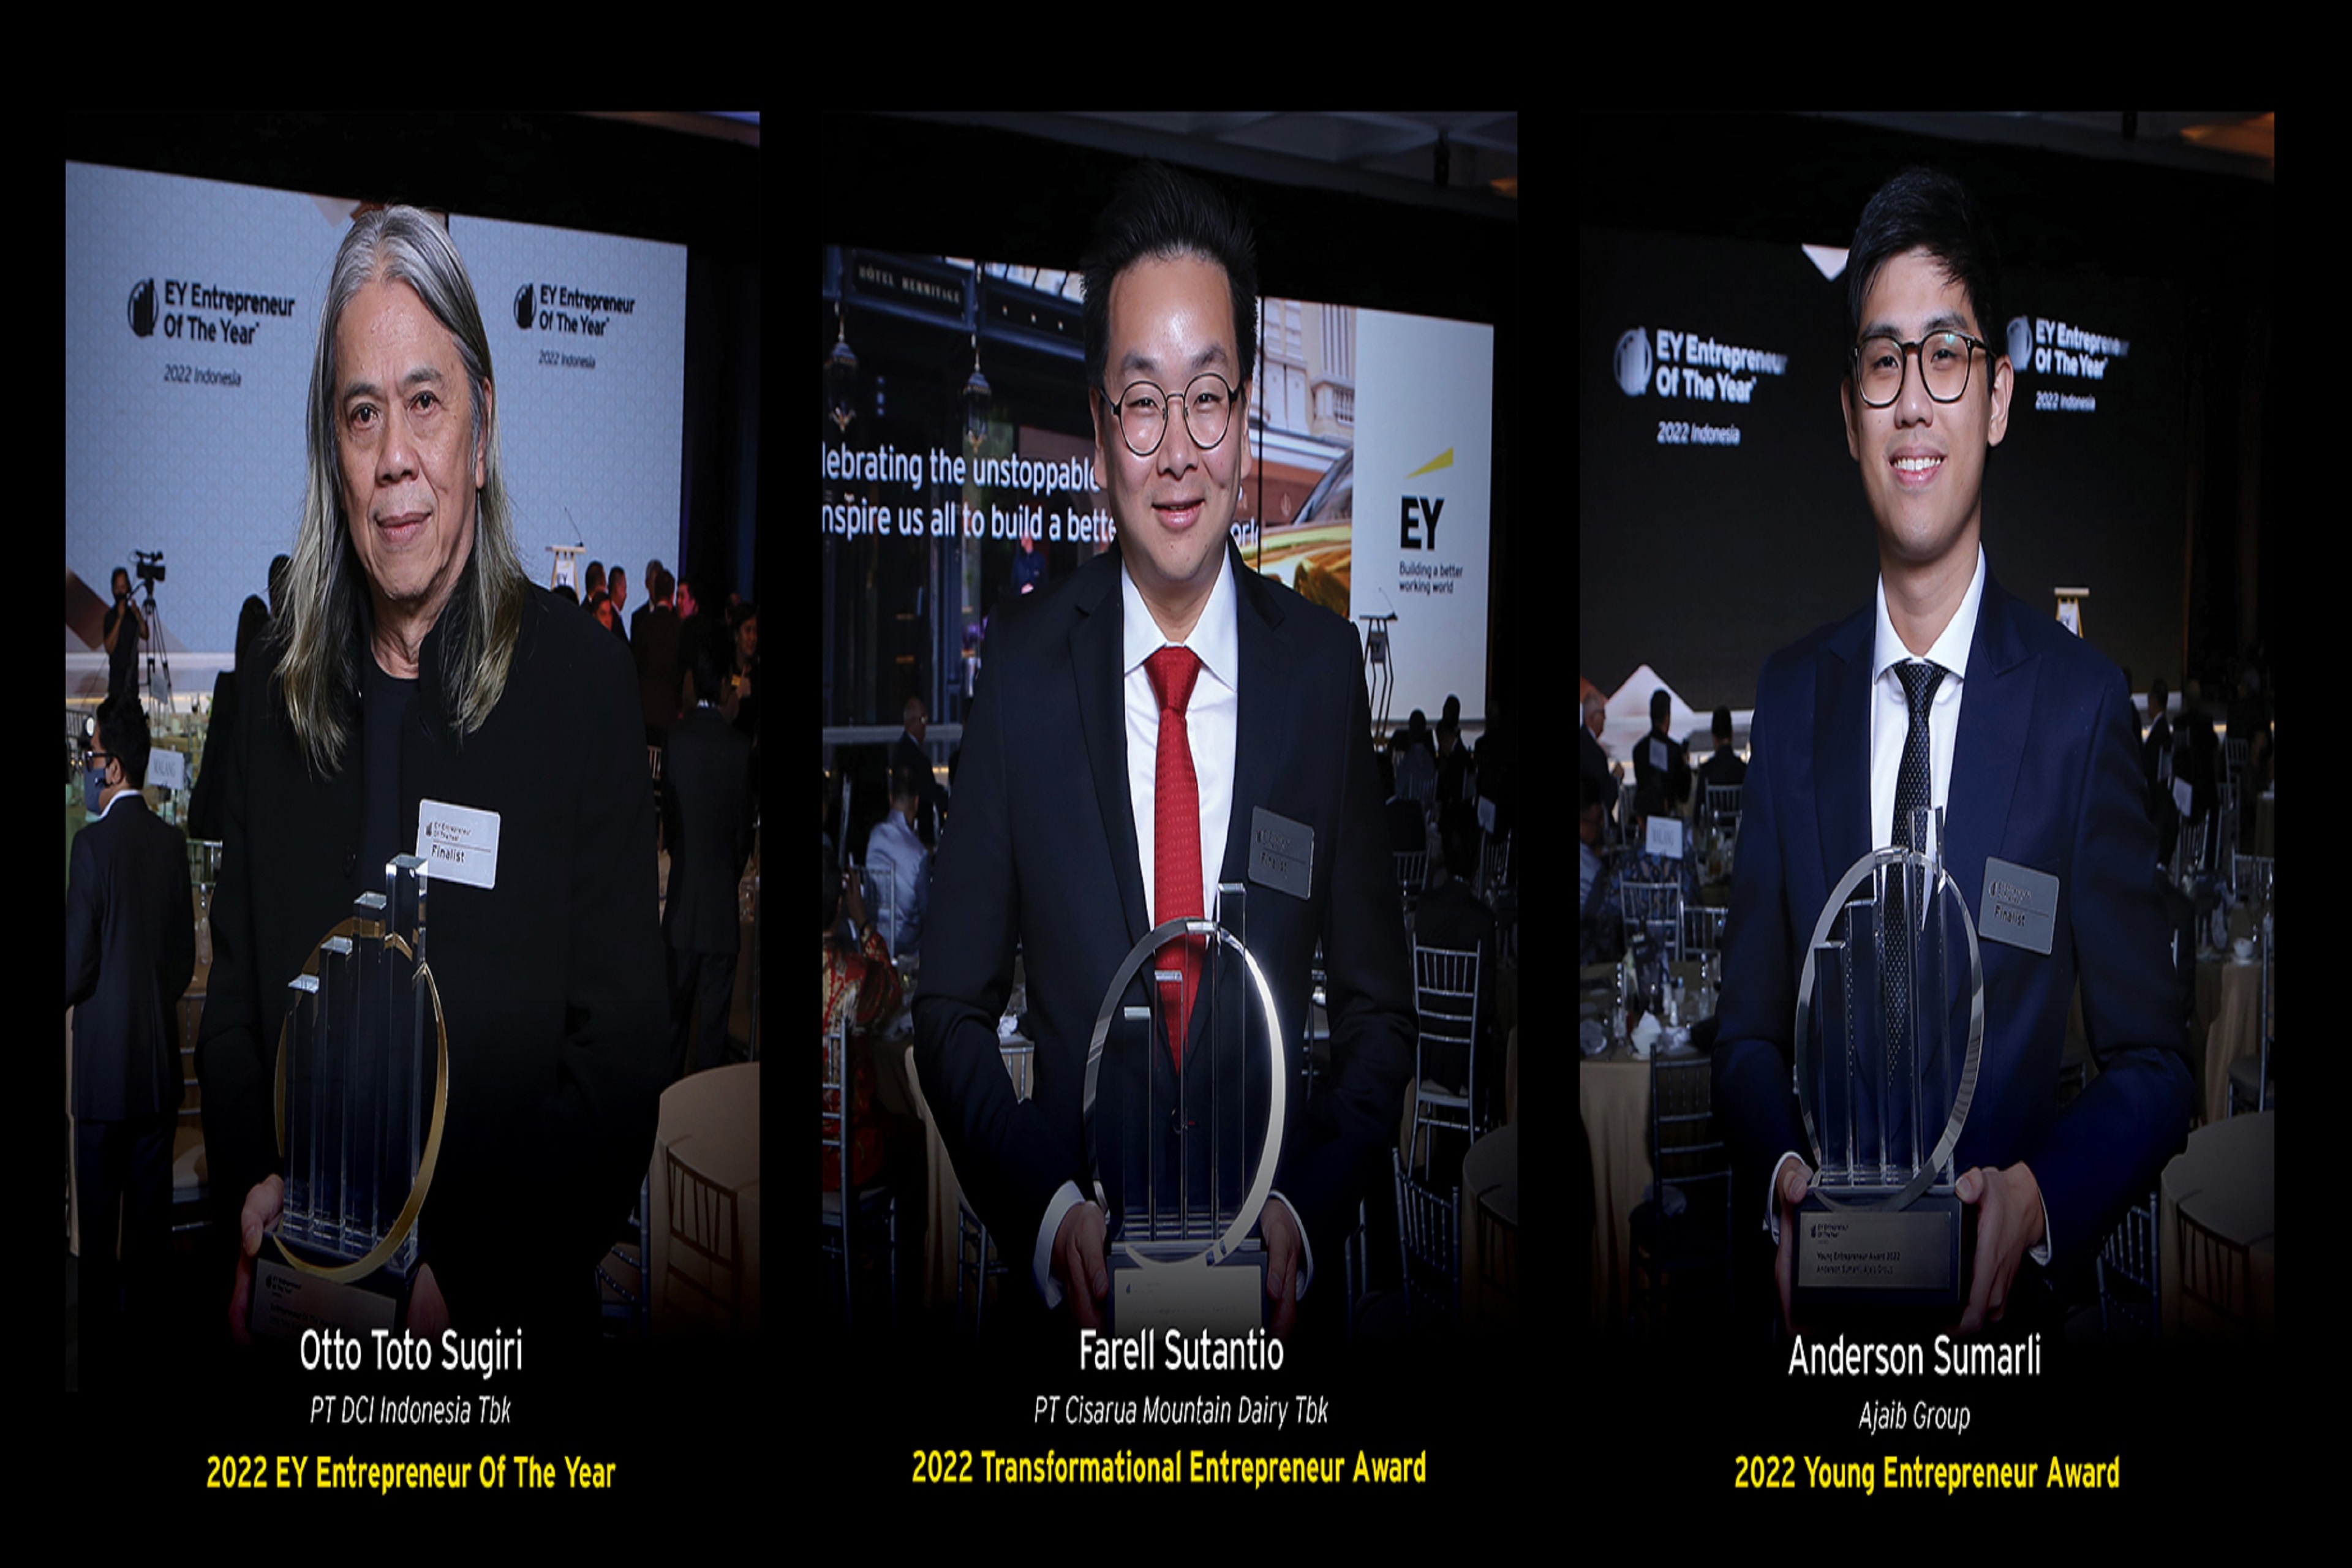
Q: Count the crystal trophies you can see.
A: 3